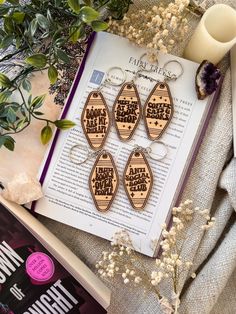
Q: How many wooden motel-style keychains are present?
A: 5